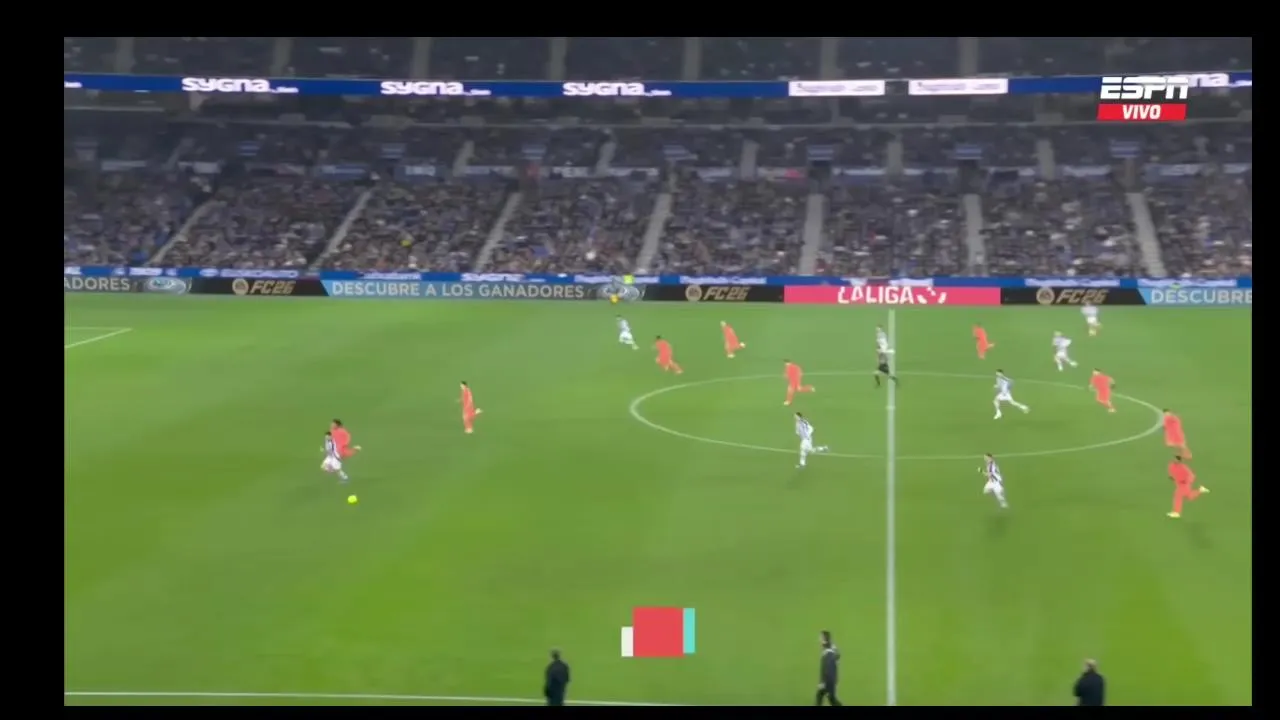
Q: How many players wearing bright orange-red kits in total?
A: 9